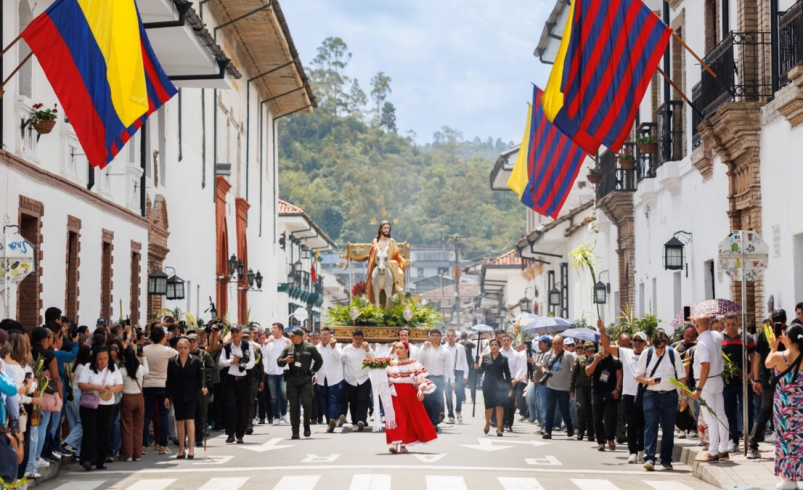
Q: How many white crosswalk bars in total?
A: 9